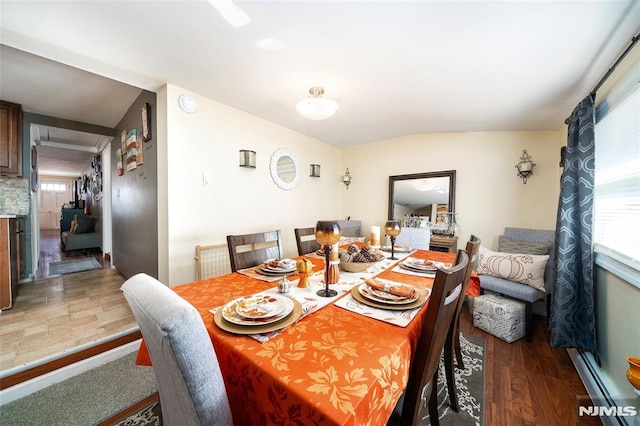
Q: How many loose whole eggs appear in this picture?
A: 0